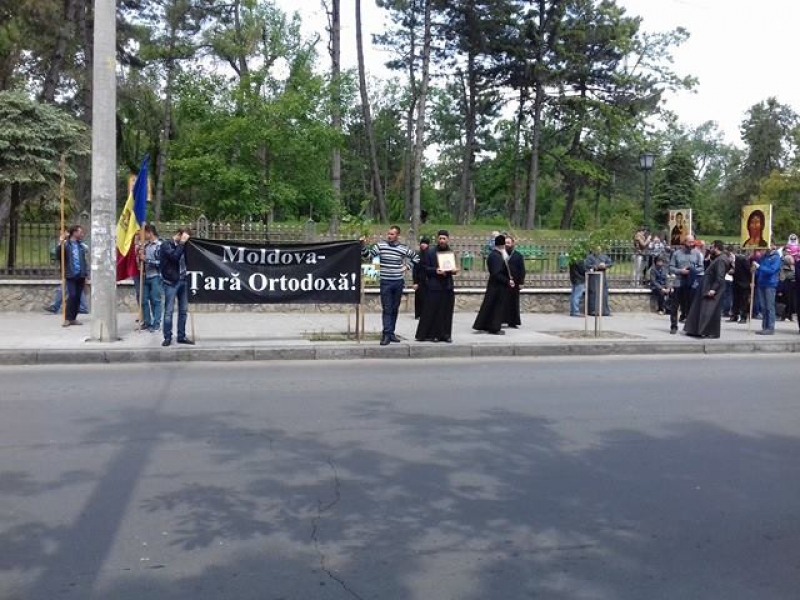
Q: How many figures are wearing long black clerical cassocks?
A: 5